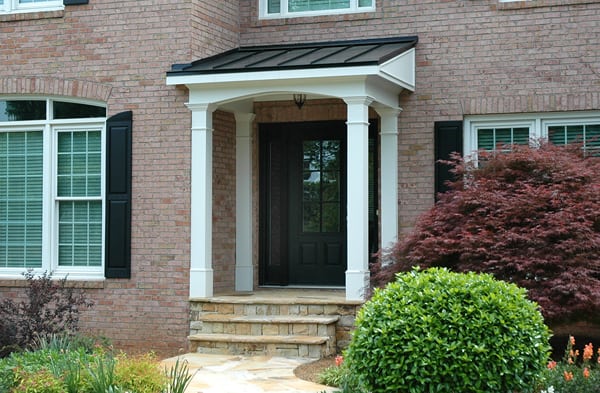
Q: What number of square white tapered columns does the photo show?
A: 4